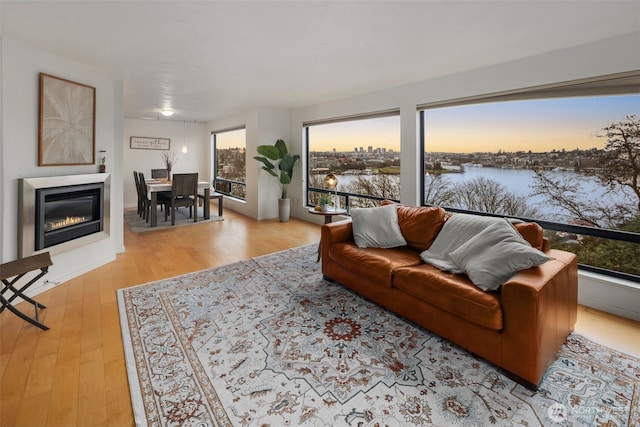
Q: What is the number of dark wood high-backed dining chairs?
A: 4